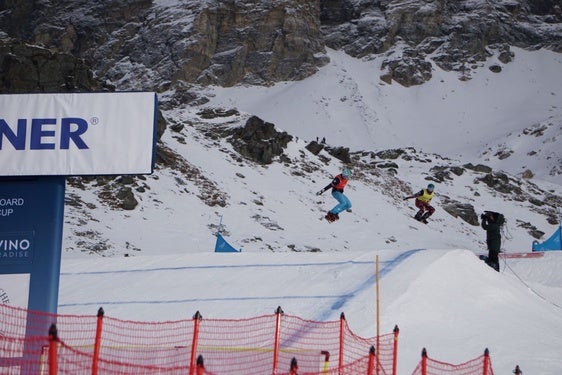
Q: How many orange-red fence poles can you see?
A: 12